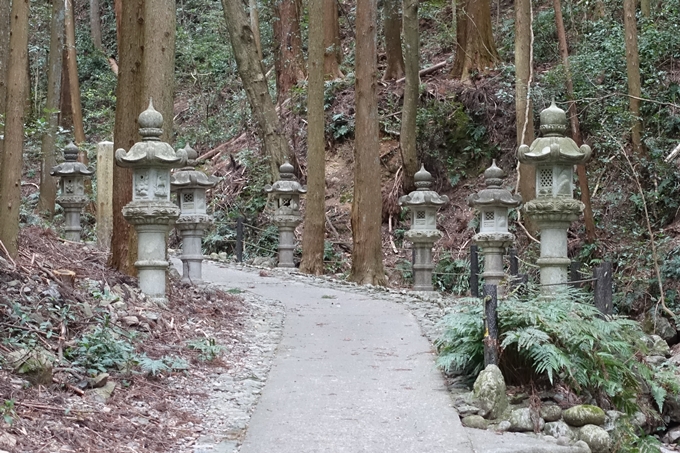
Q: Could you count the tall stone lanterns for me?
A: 7